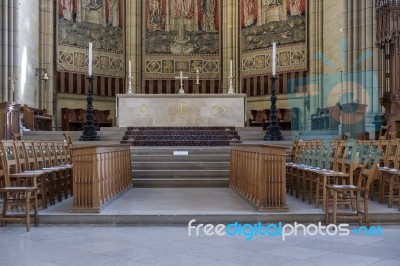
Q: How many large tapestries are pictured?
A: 3